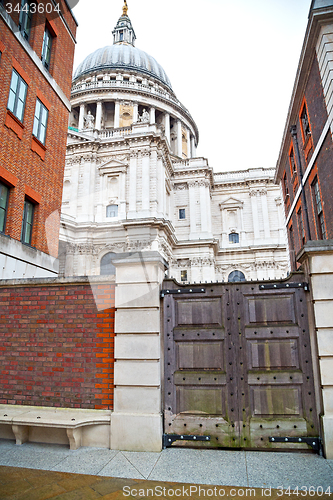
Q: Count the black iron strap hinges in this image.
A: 4